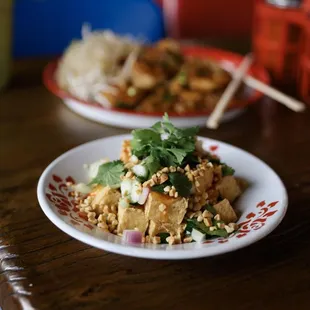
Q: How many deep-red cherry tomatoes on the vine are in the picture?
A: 0